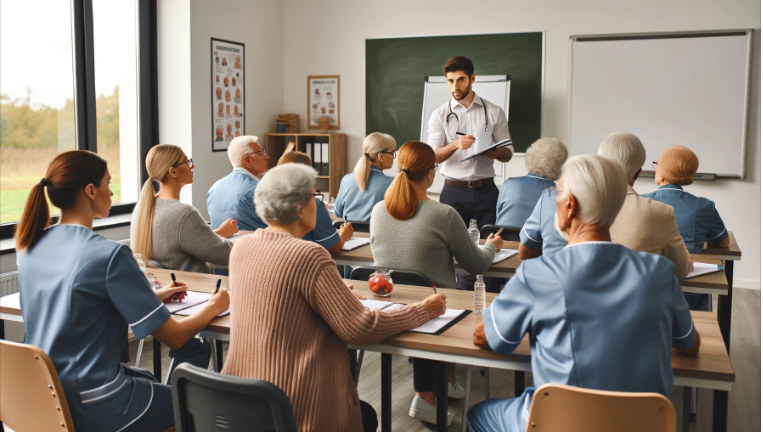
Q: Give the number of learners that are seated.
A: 12